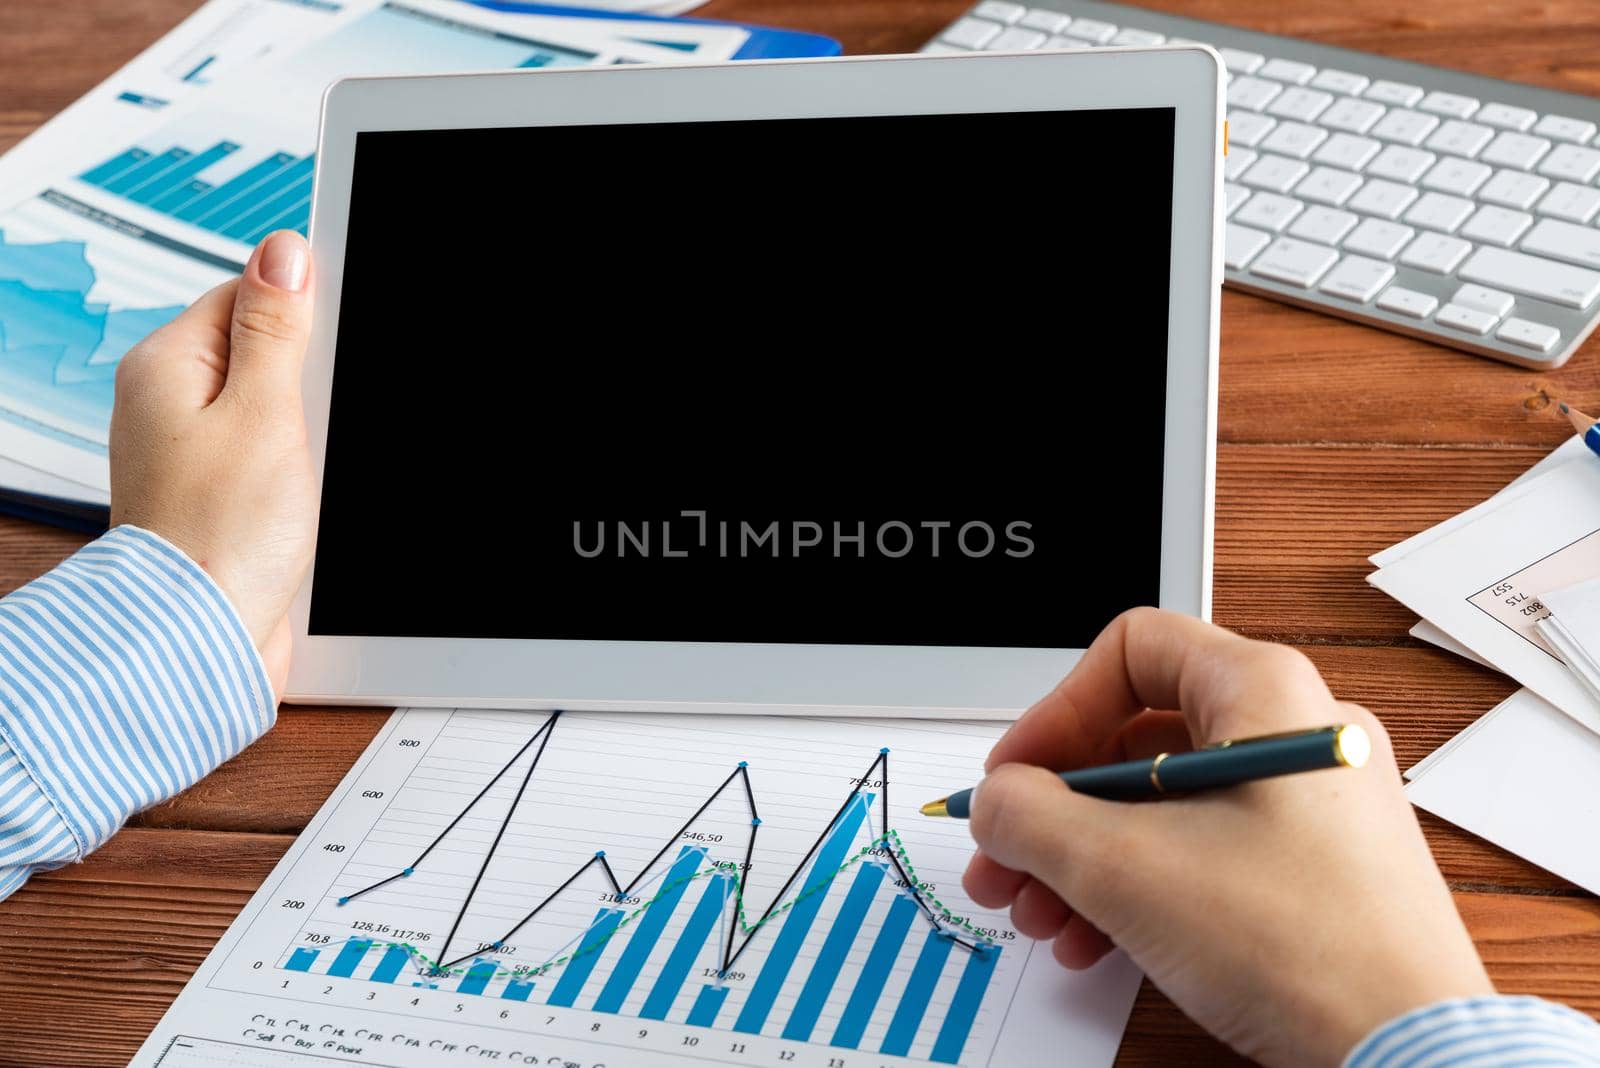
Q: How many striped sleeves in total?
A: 2